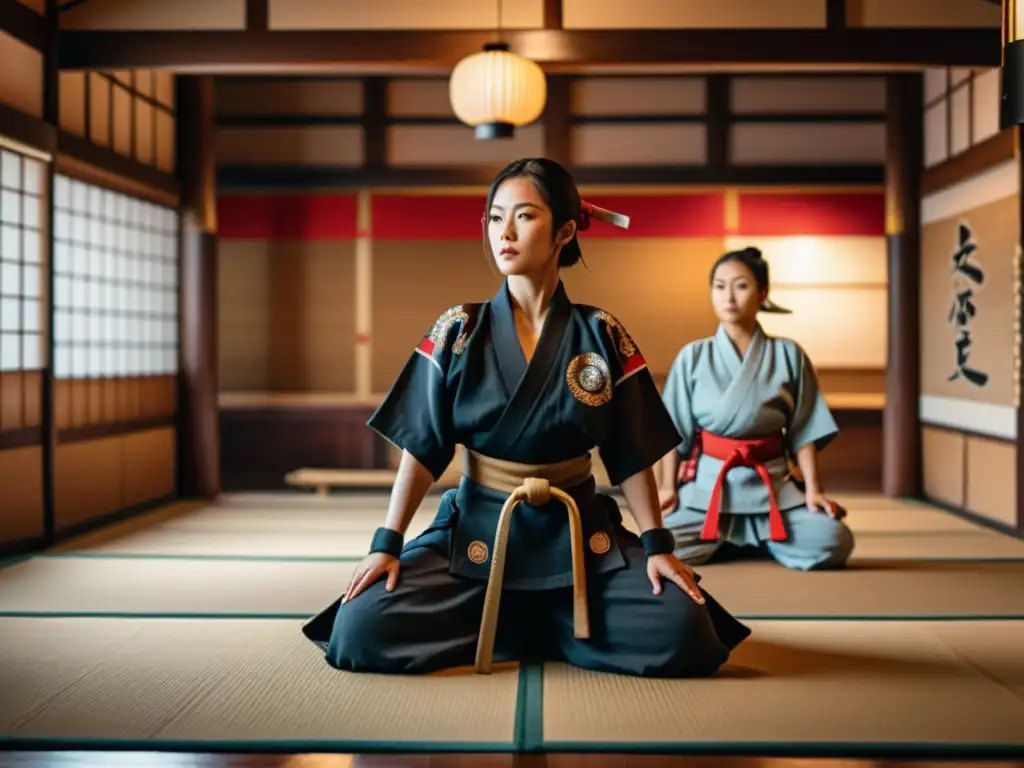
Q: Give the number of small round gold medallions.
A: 2